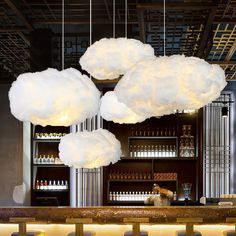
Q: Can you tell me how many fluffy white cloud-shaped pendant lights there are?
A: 5